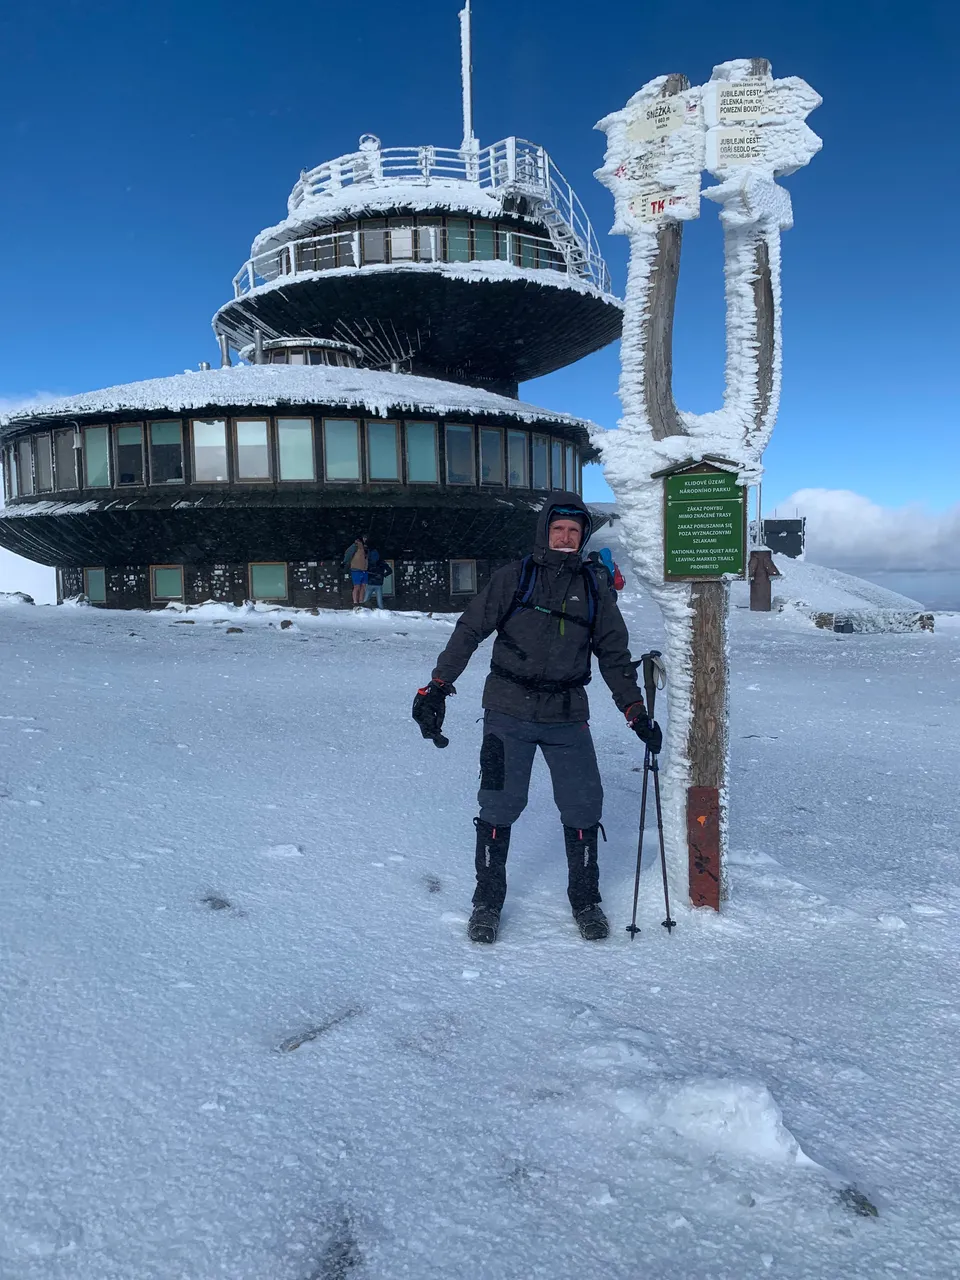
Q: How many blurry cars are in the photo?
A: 0